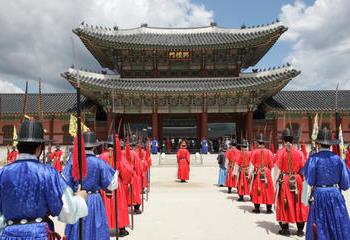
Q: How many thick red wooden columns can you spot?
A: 4